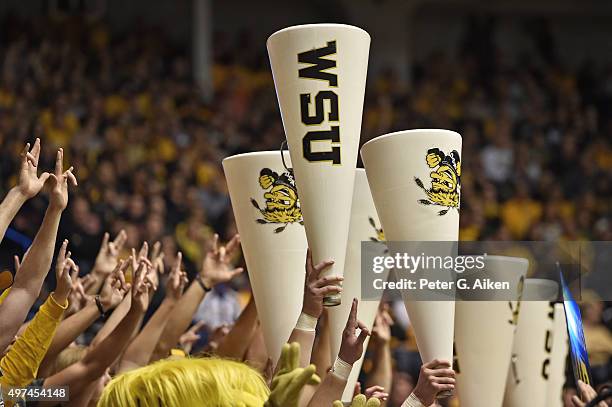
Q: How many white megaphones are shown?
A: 7